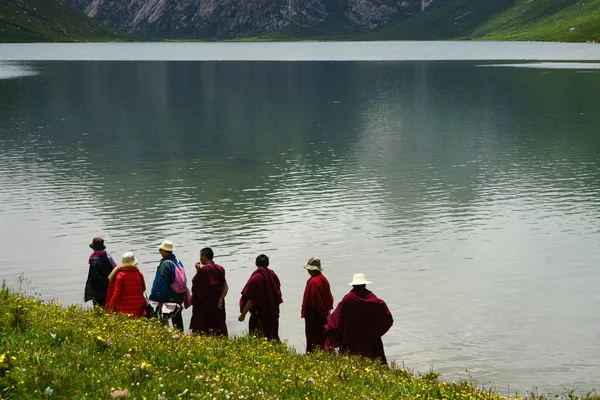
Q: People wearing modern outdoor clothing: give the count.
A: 3